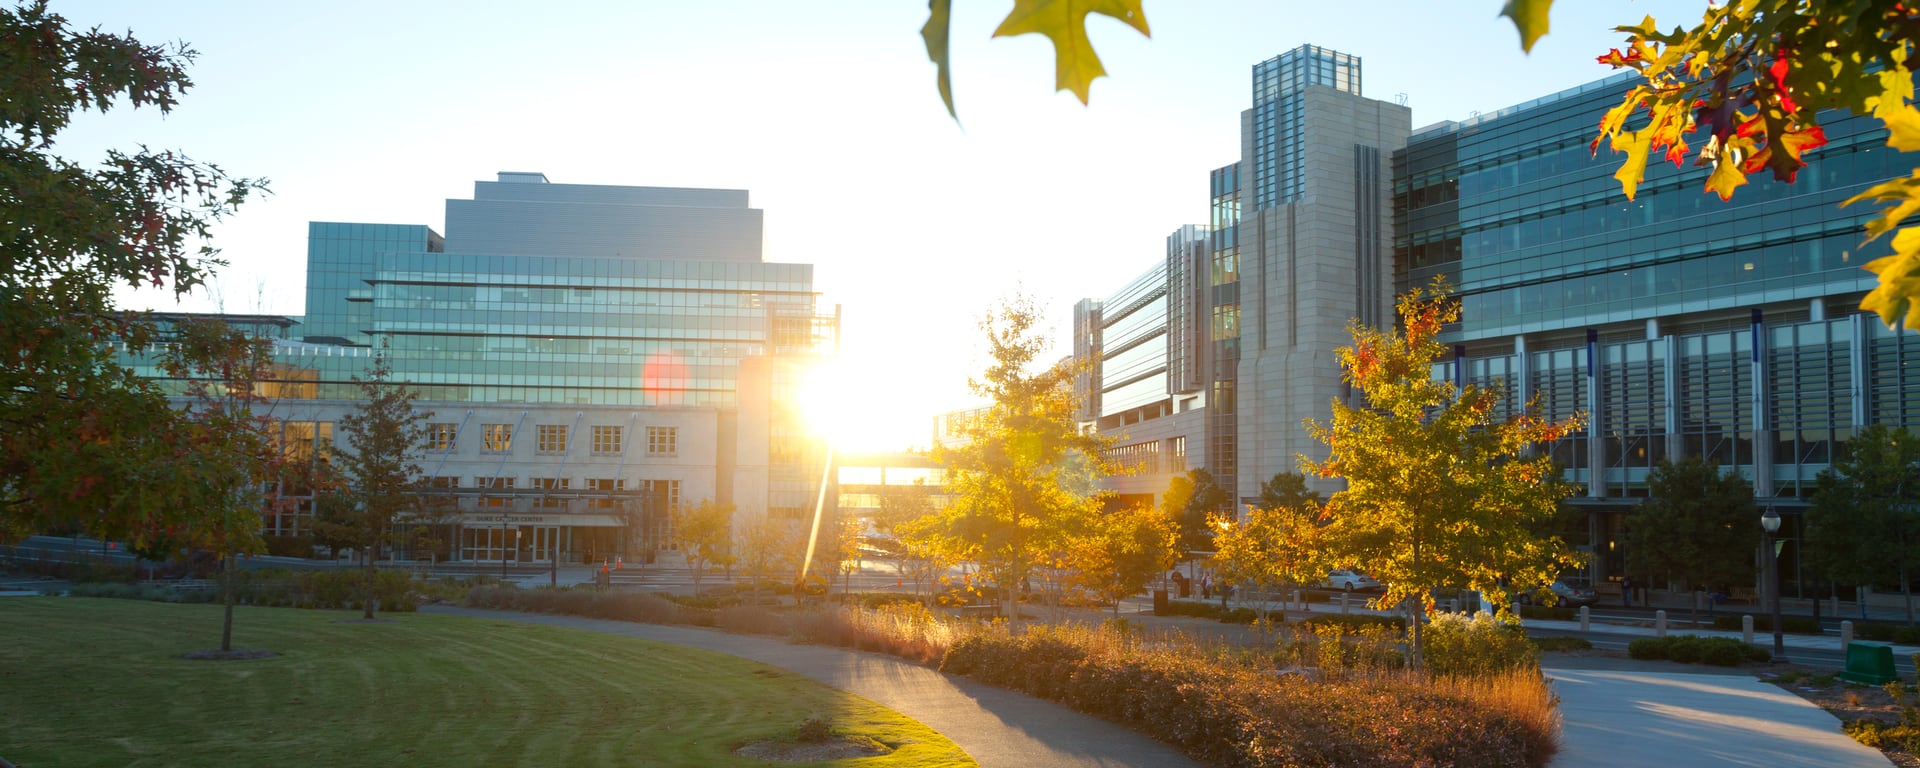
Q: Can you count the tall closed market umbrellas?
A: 0